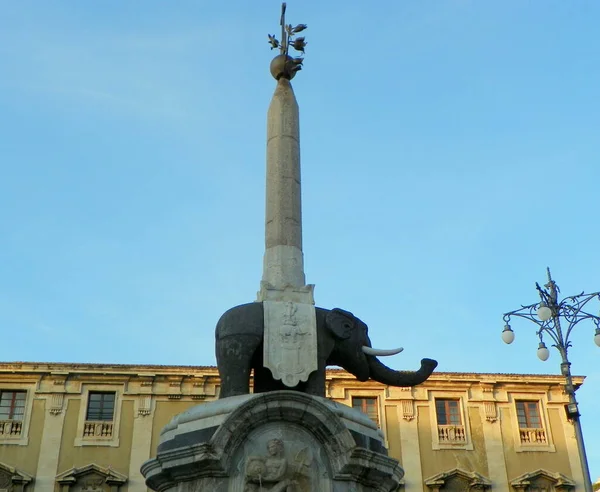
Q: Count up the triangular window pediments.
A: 4